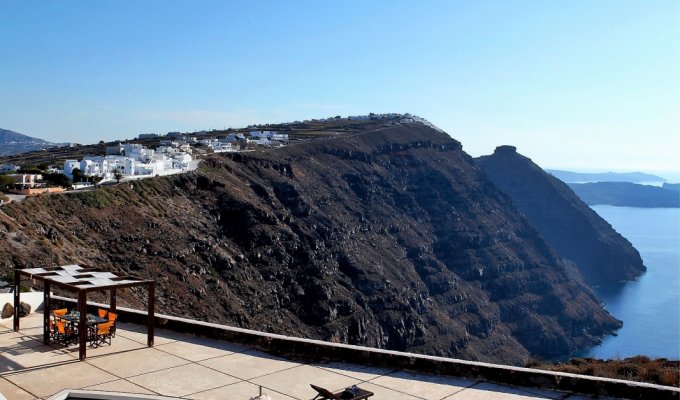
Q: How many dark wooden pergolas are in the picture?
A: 1